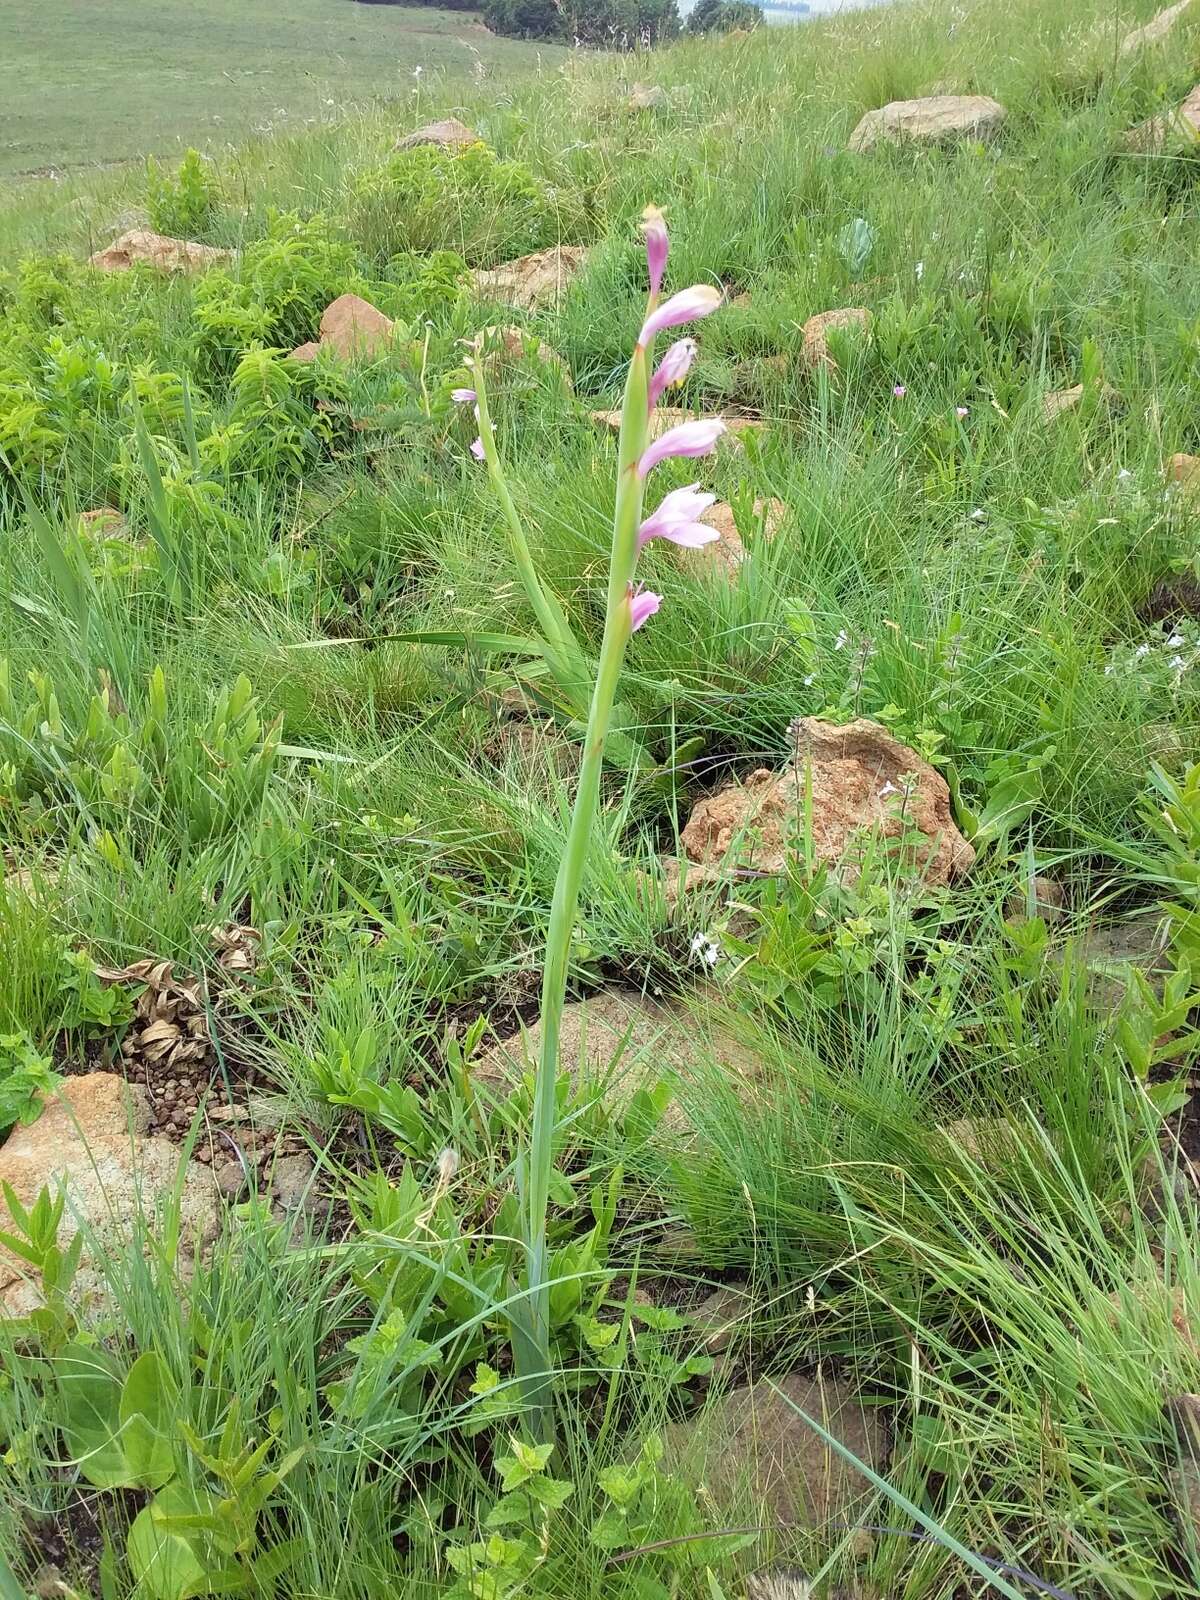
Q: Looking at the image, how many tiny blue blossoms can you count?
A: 0